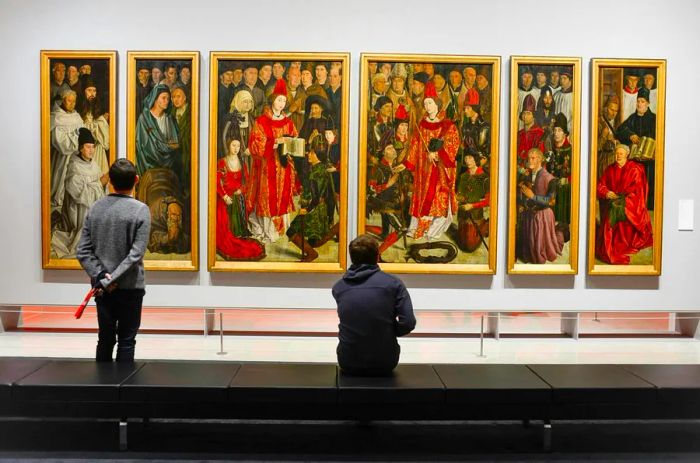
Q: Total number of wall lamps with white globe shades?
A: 0